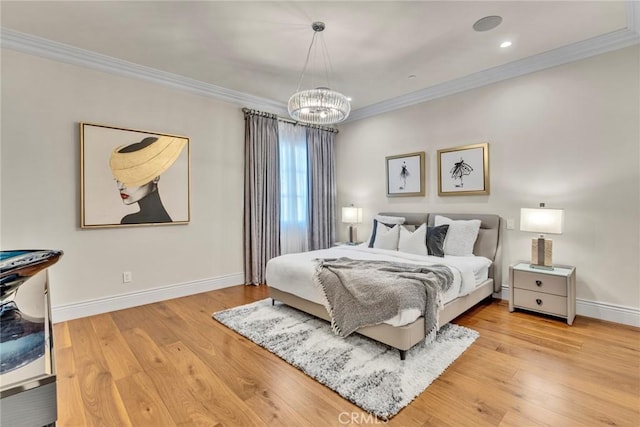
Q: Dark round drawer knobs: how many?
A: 2